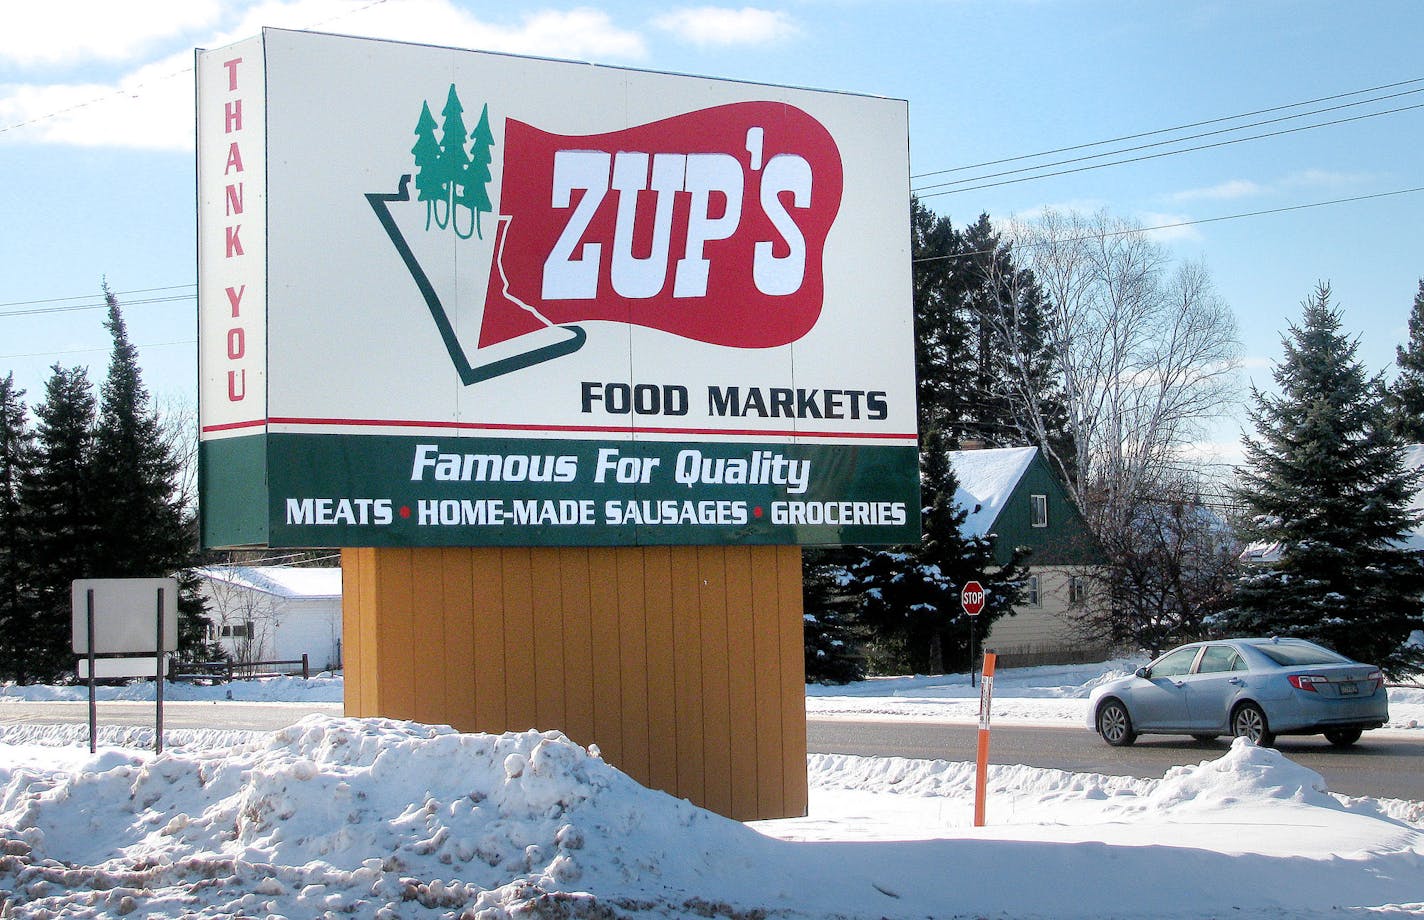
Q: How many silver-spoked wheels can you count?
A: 2